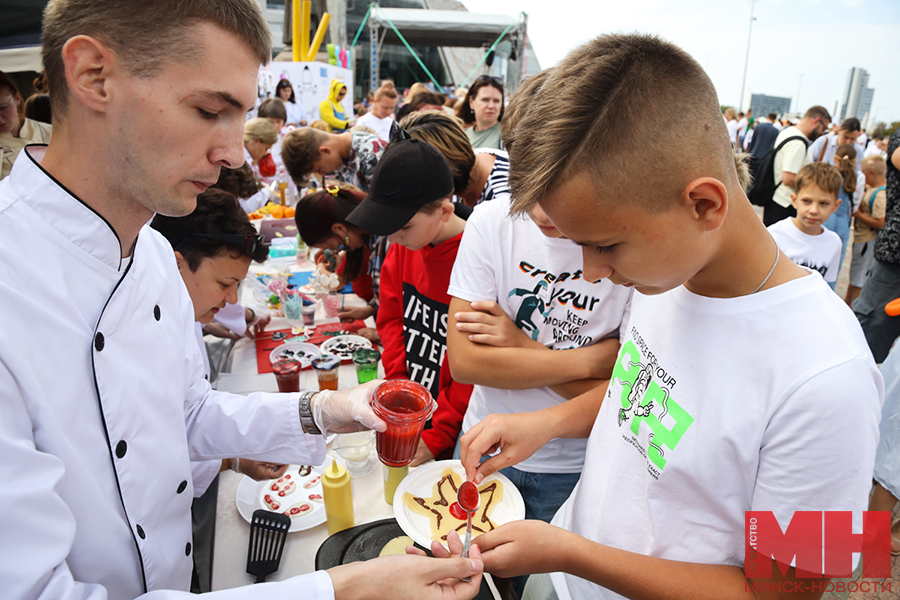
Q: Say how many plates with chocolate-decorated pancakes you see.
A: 1